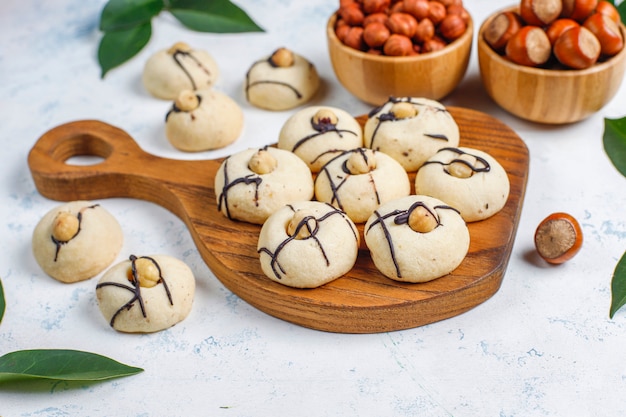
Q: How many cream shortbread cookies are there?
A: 12